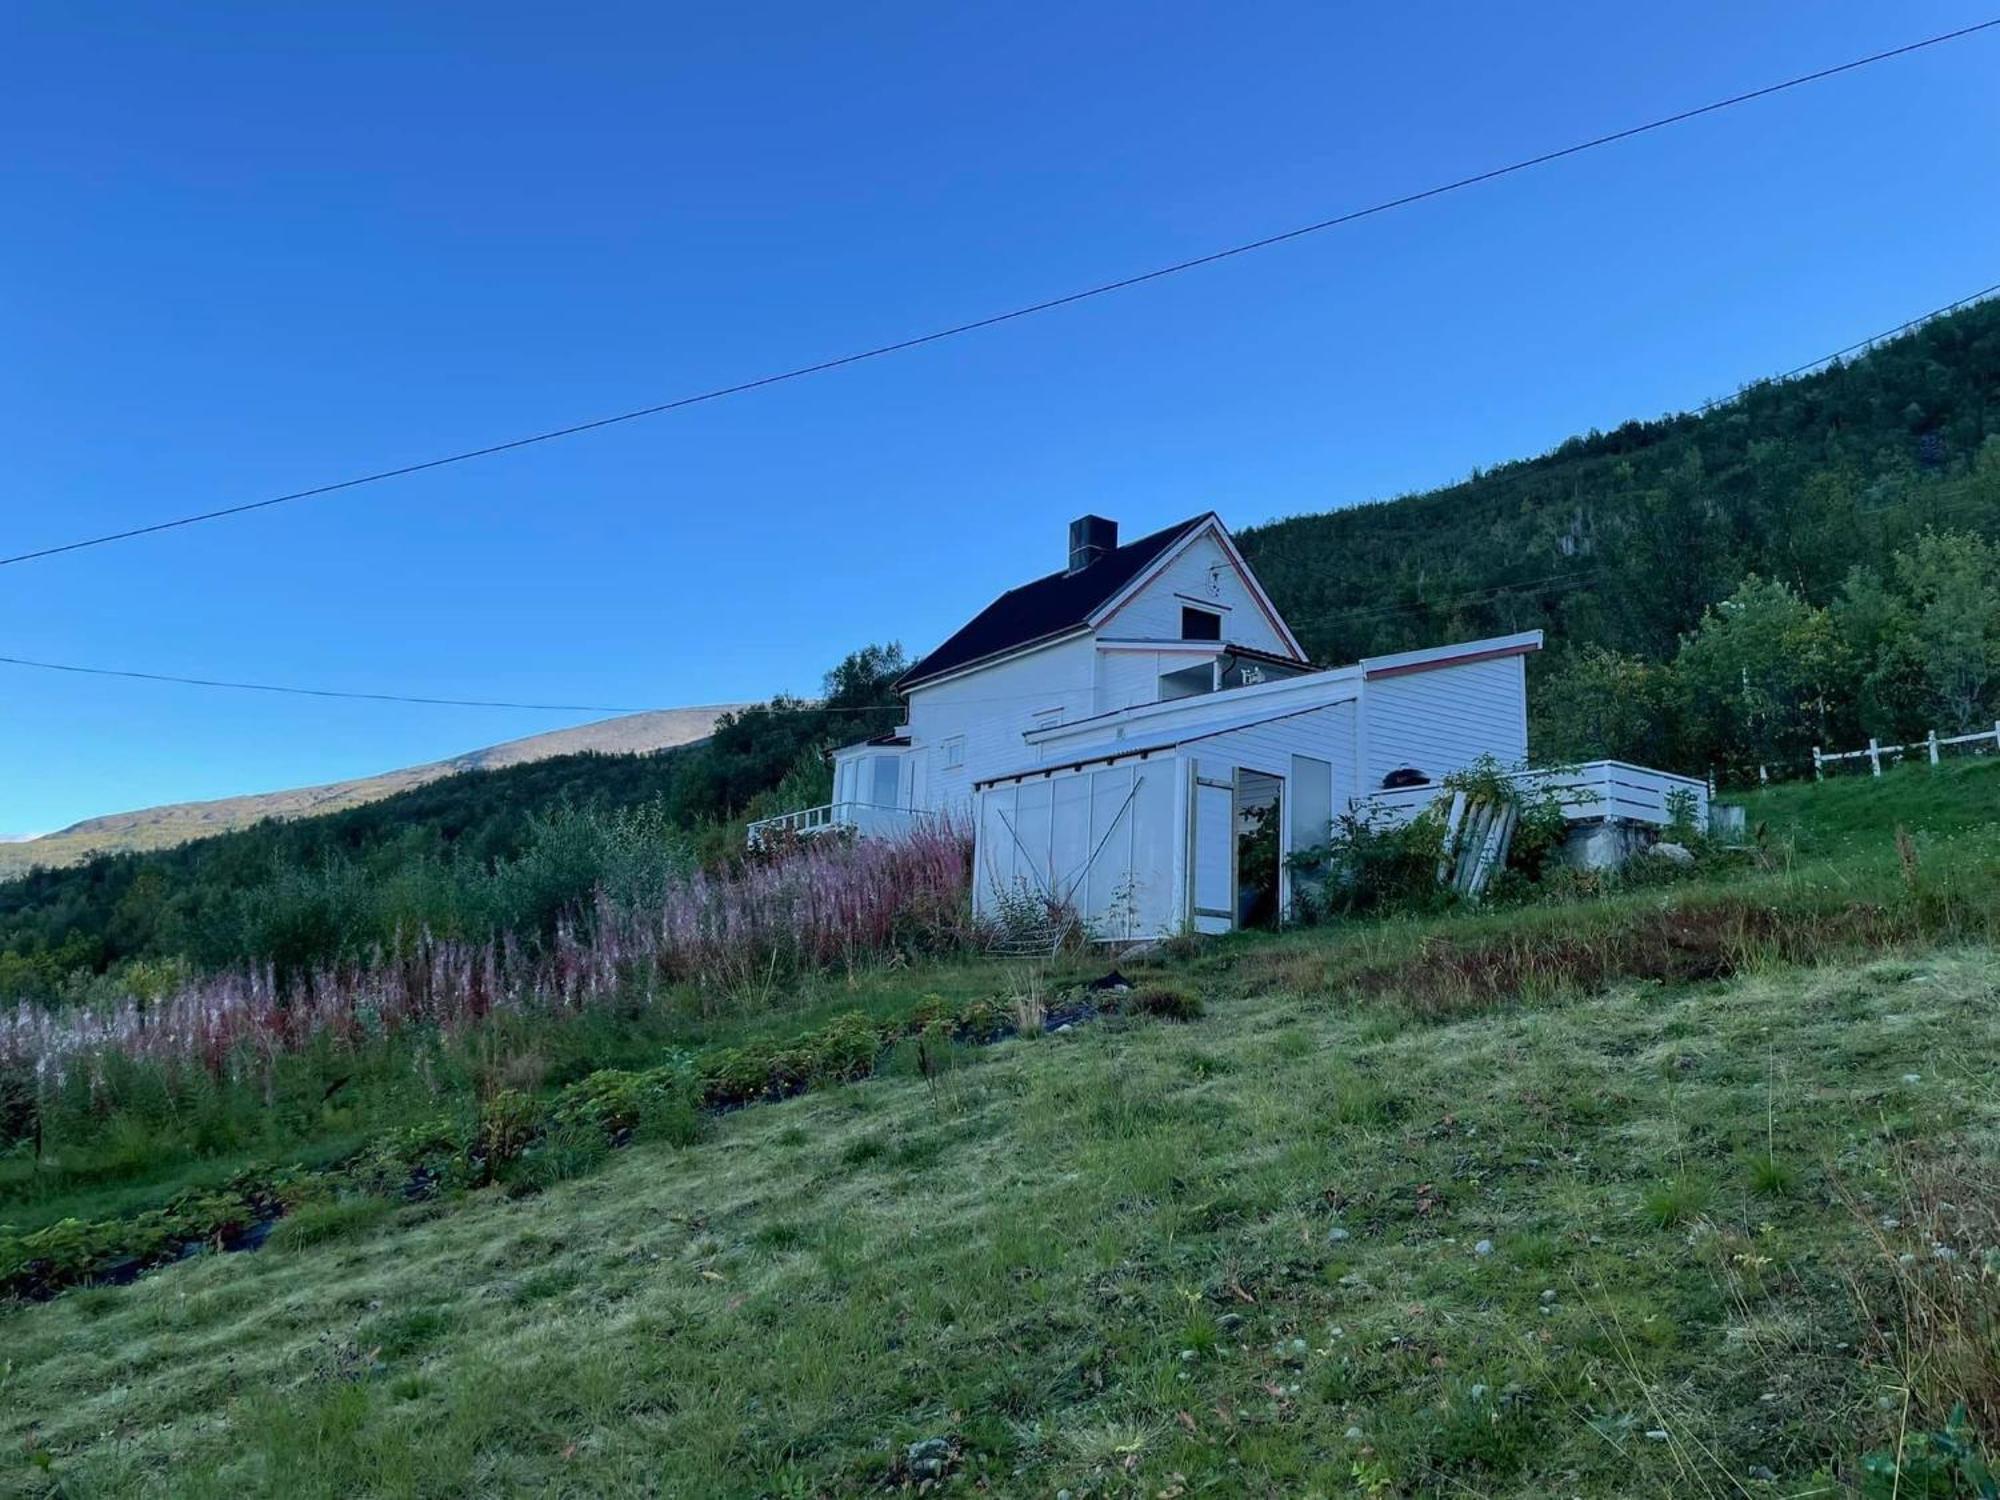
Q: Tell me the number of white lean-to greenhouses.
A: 1